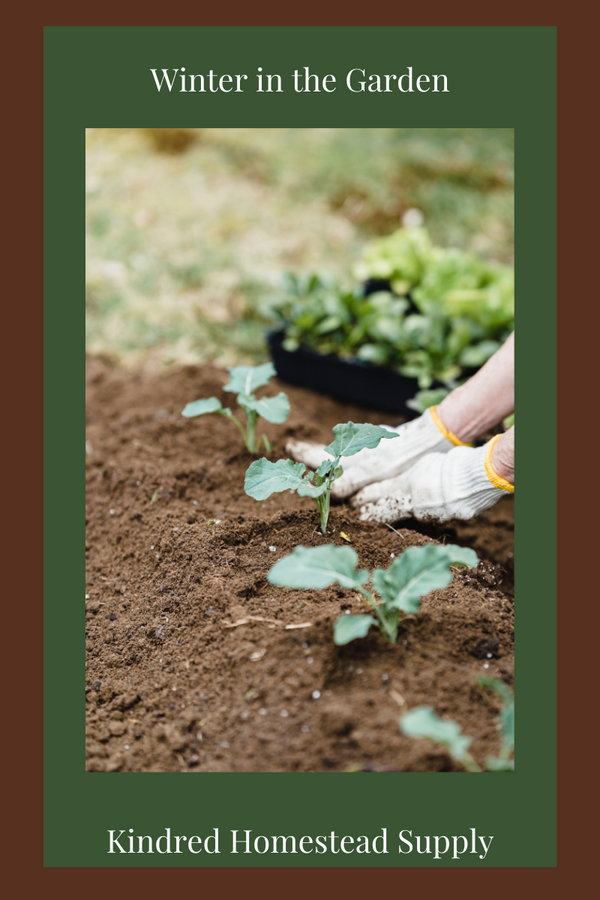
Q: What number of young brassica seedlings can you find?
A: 4